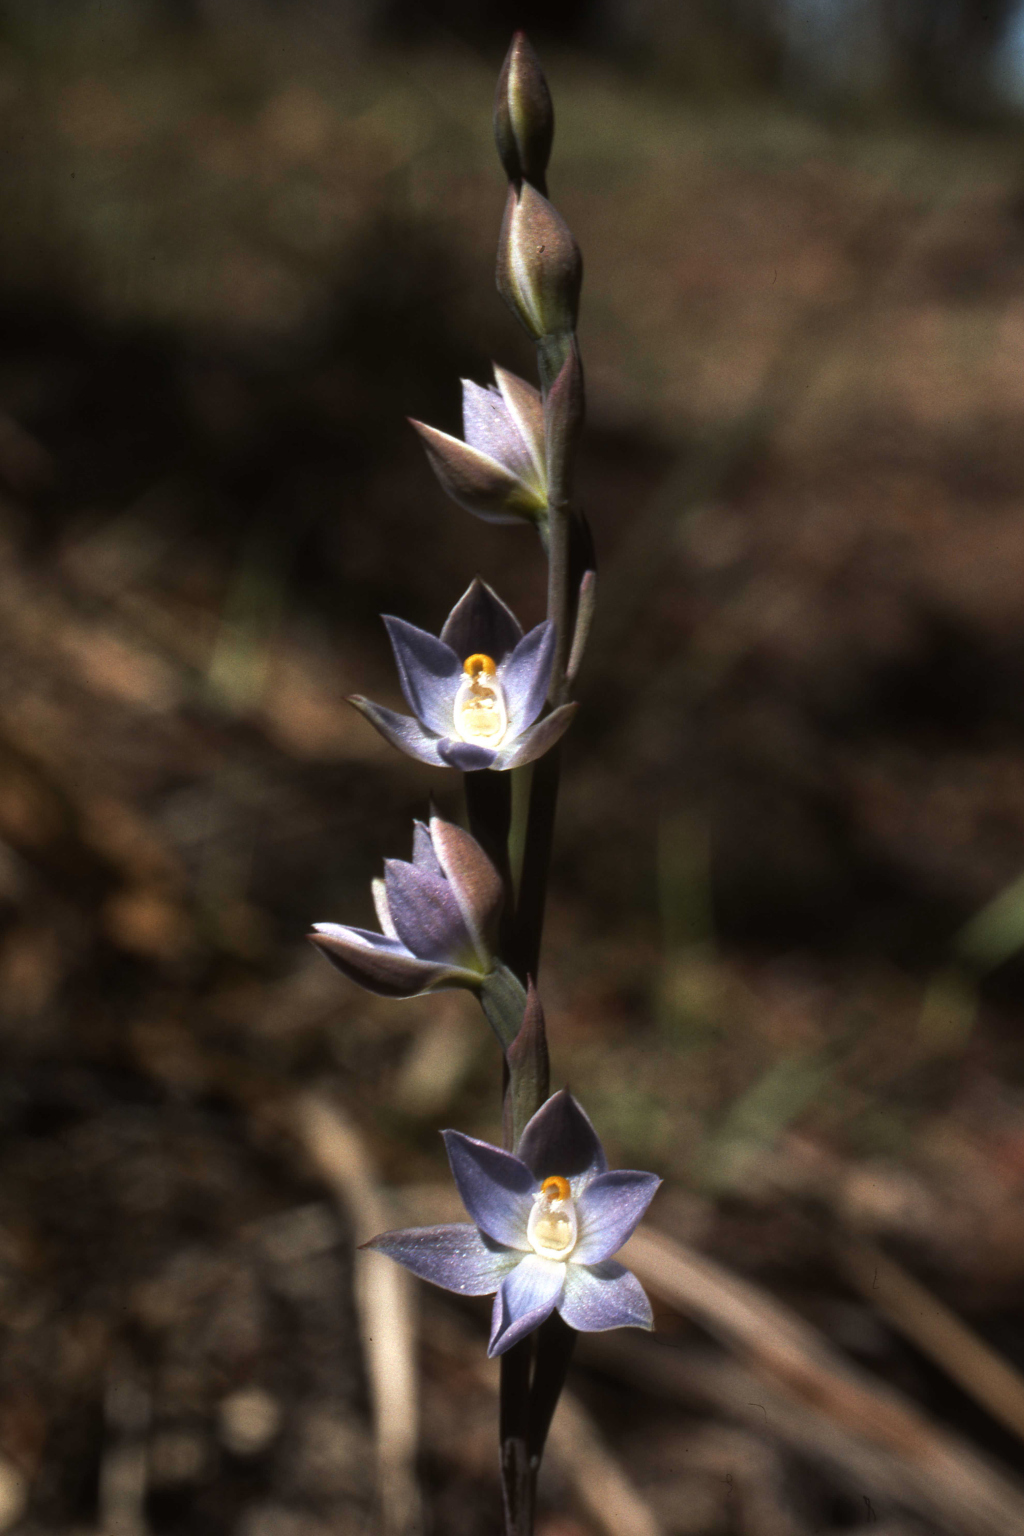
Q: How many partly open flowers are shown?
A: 2